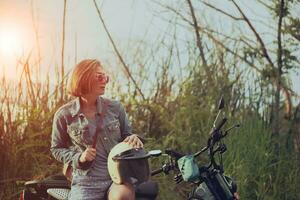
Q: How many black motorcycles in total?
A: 1